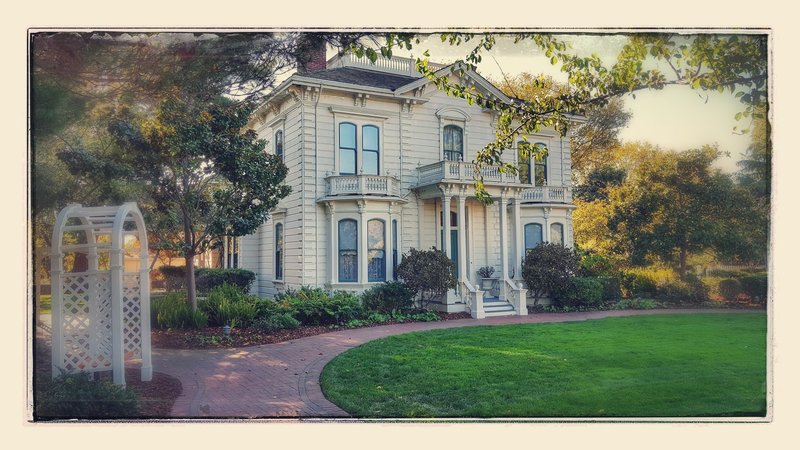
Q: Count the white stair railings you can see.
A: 2